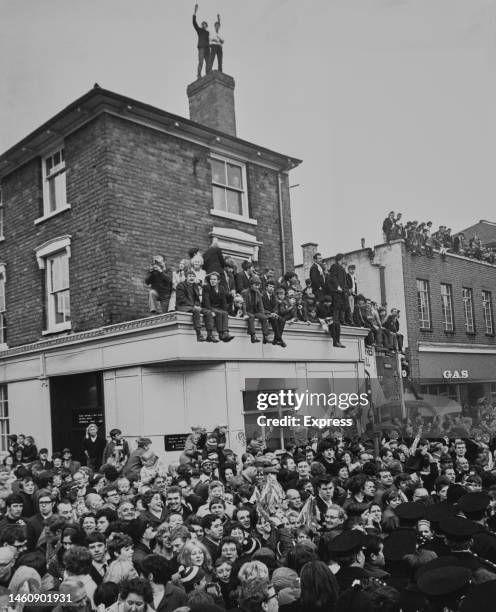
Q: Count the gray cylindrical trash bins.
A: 0